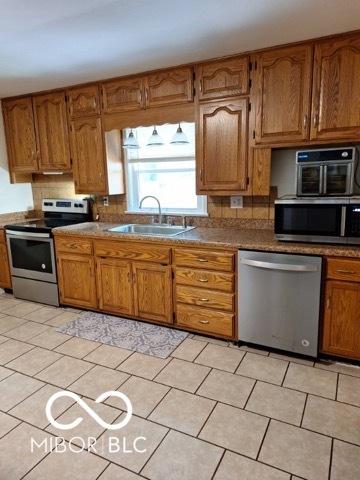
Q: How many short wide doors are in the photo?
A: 4